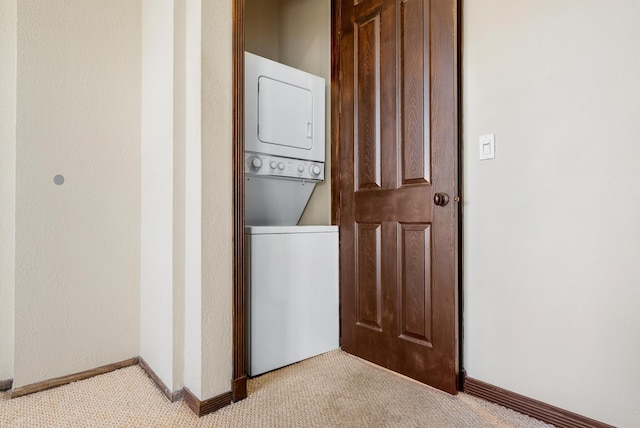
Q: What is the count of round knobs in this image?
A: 6